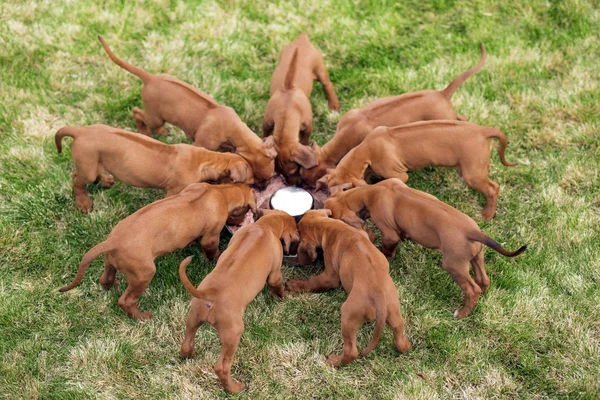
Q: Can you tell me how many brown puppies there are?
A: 9